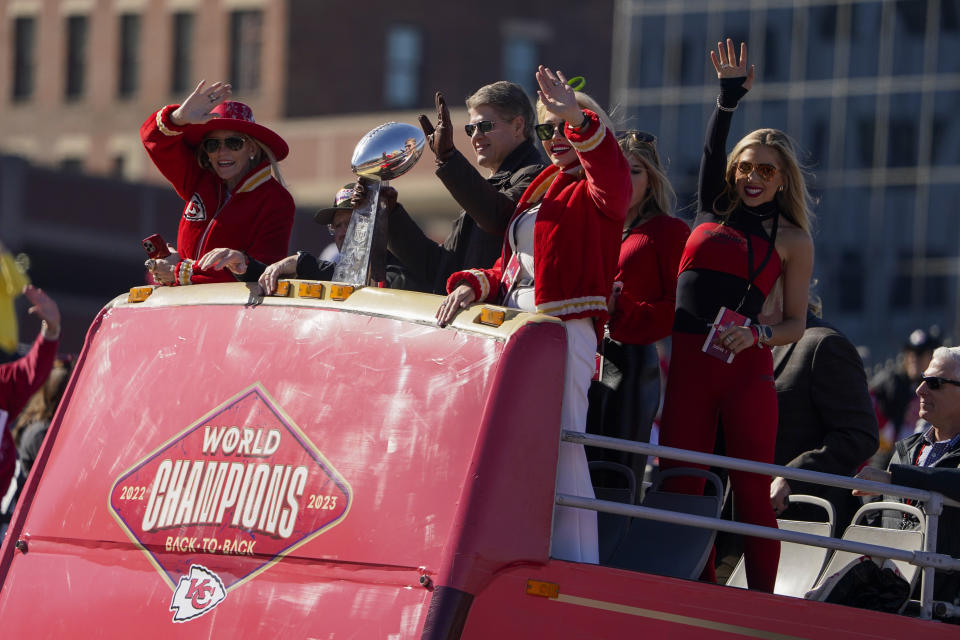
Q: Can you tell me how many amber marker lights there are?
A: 6